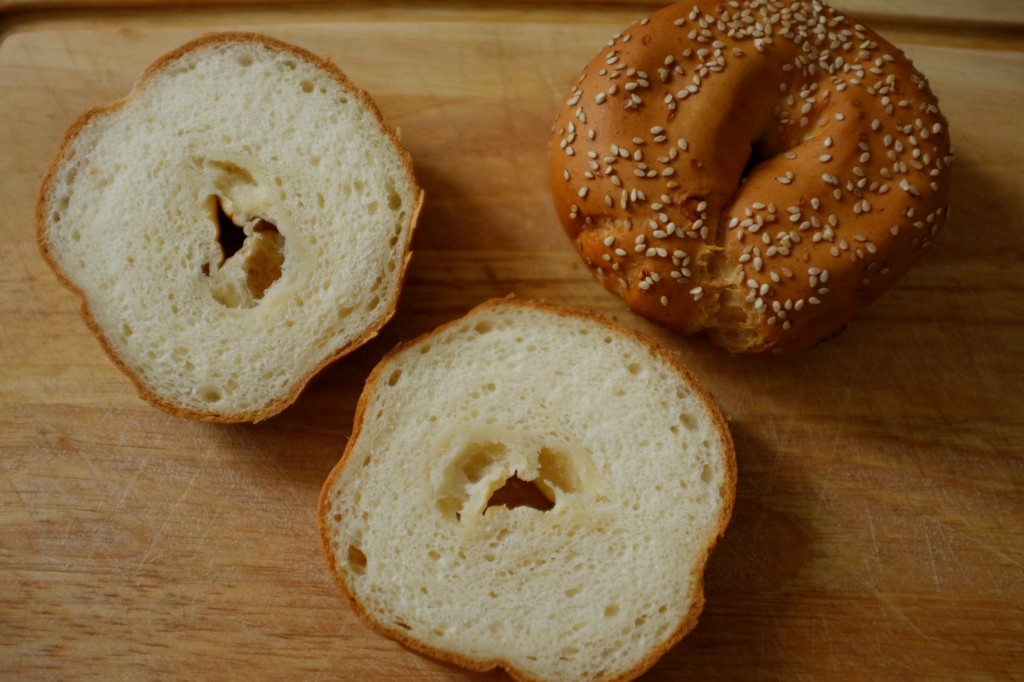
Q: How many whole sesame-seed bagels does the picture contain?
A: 1